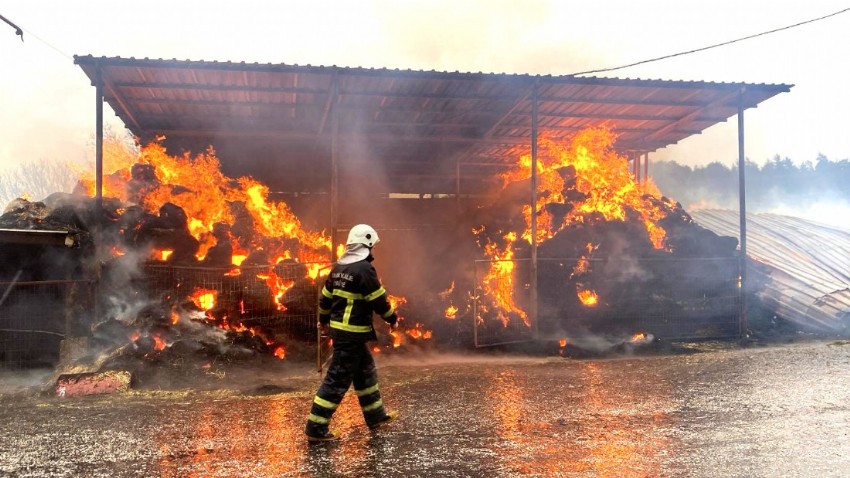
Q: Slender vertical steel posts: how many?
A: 4